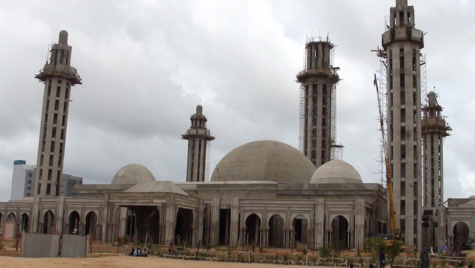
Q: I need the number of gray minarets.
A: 5